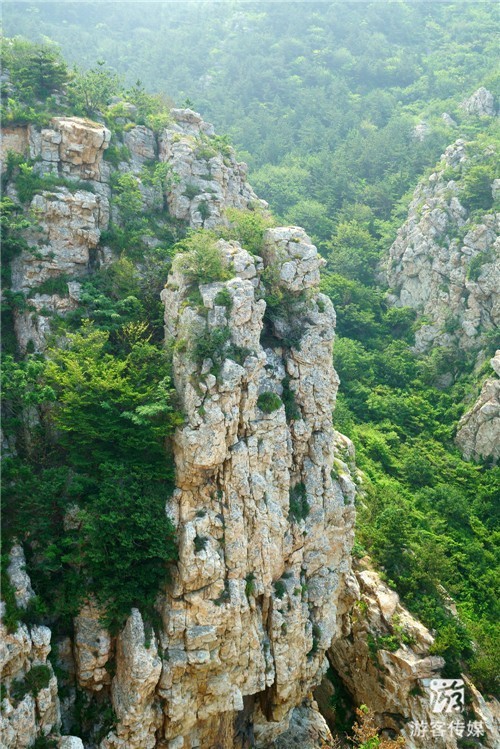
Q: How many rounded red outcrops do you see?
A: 0